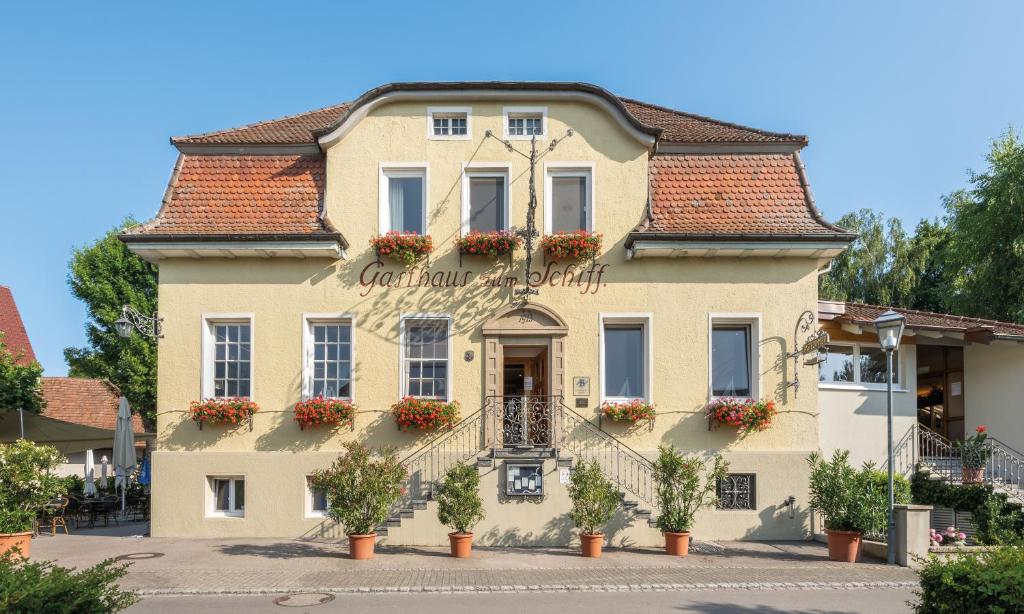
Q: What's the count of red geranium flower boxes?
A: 8